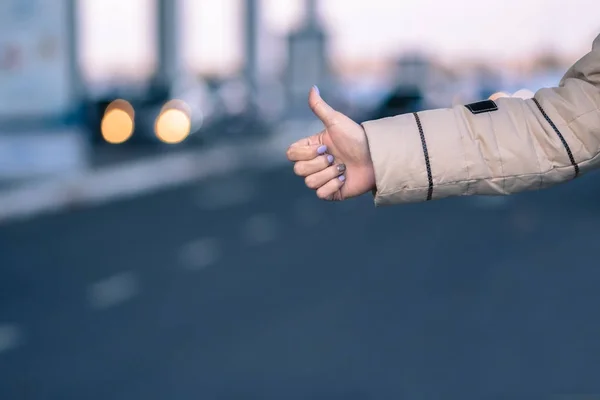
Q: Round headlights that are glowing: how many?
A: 2